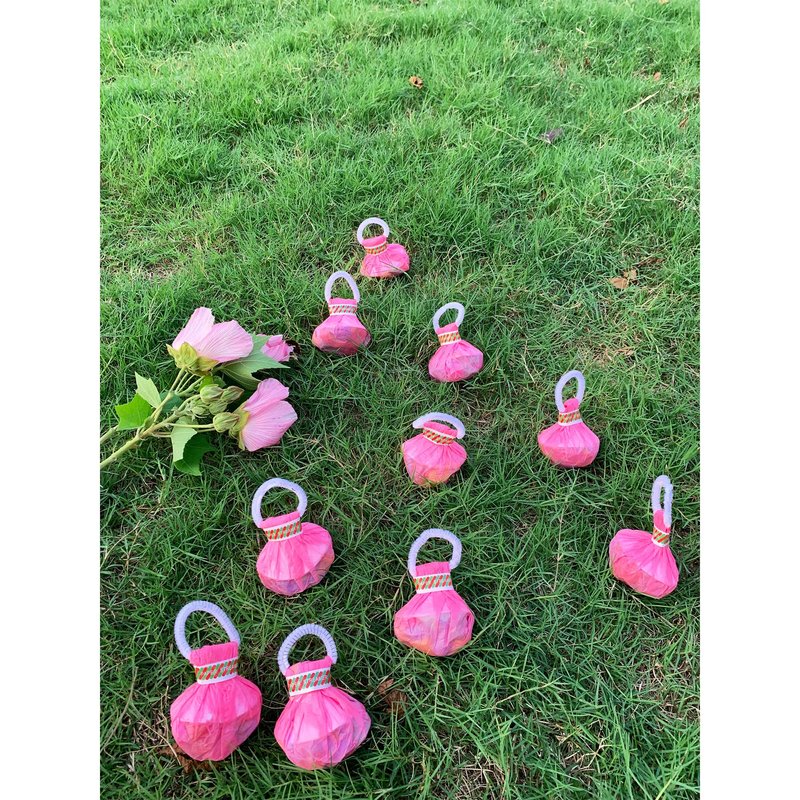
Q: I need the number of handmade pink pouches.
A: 10